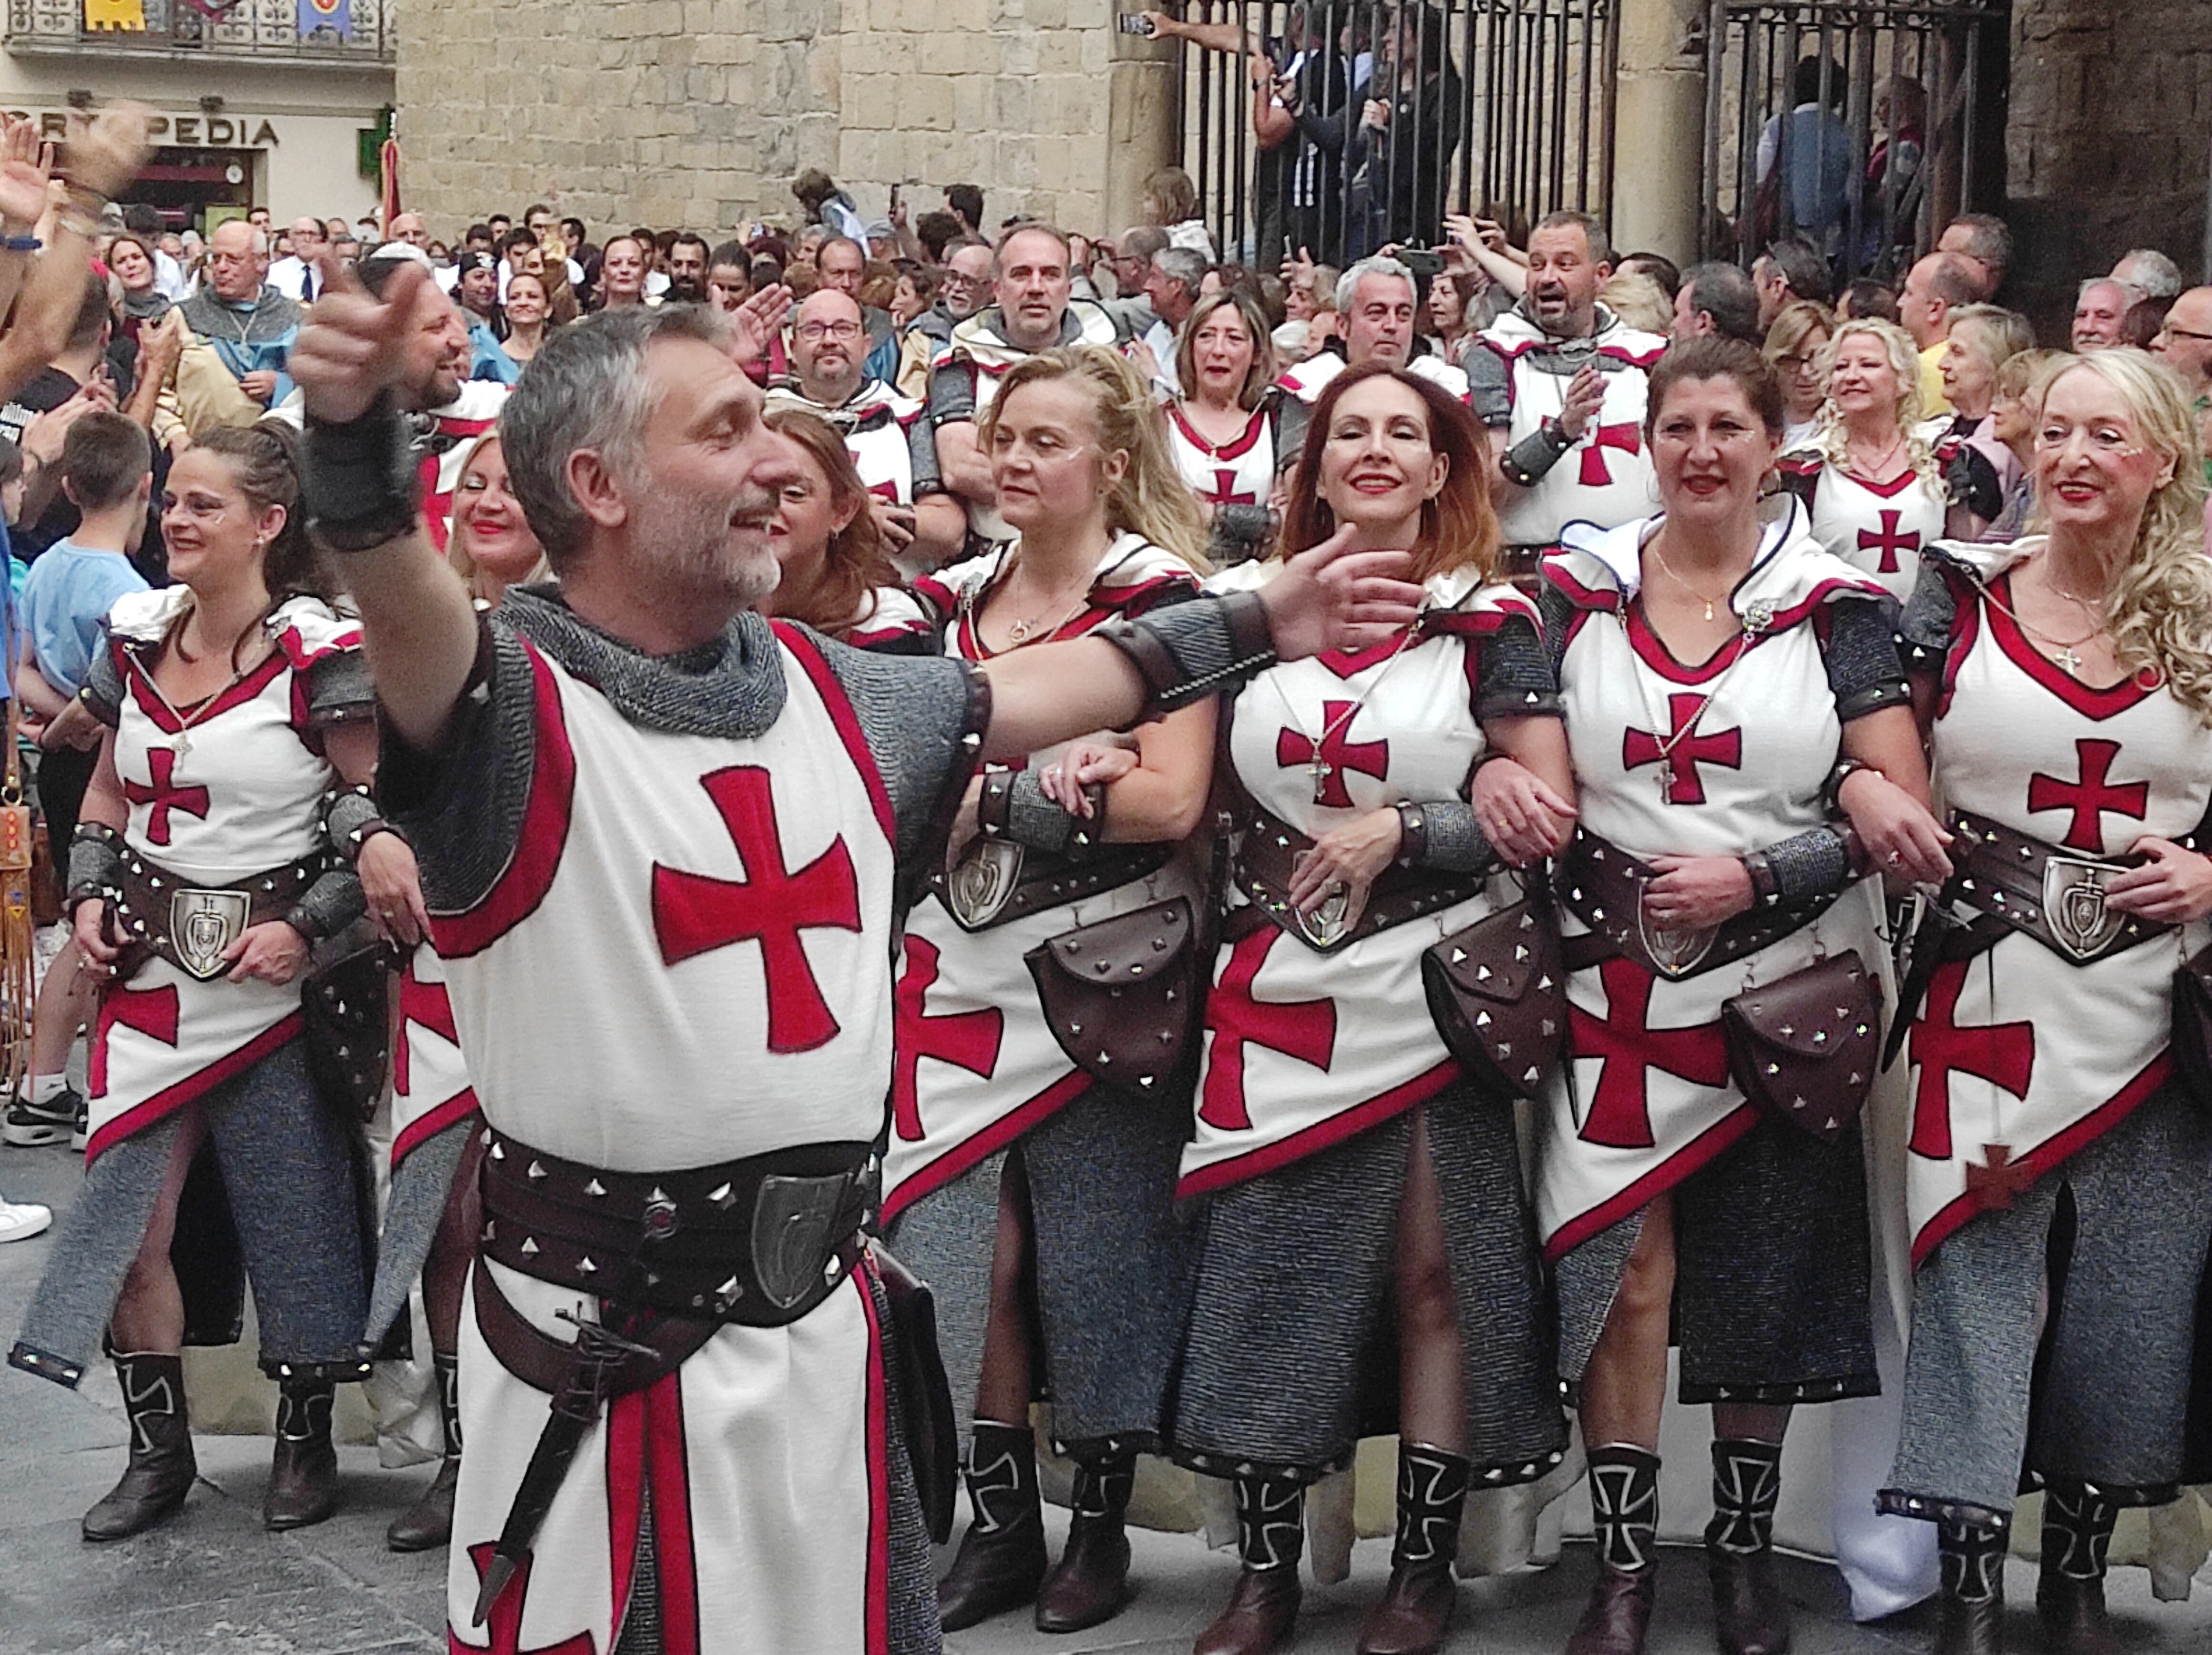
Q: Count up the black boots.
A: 11